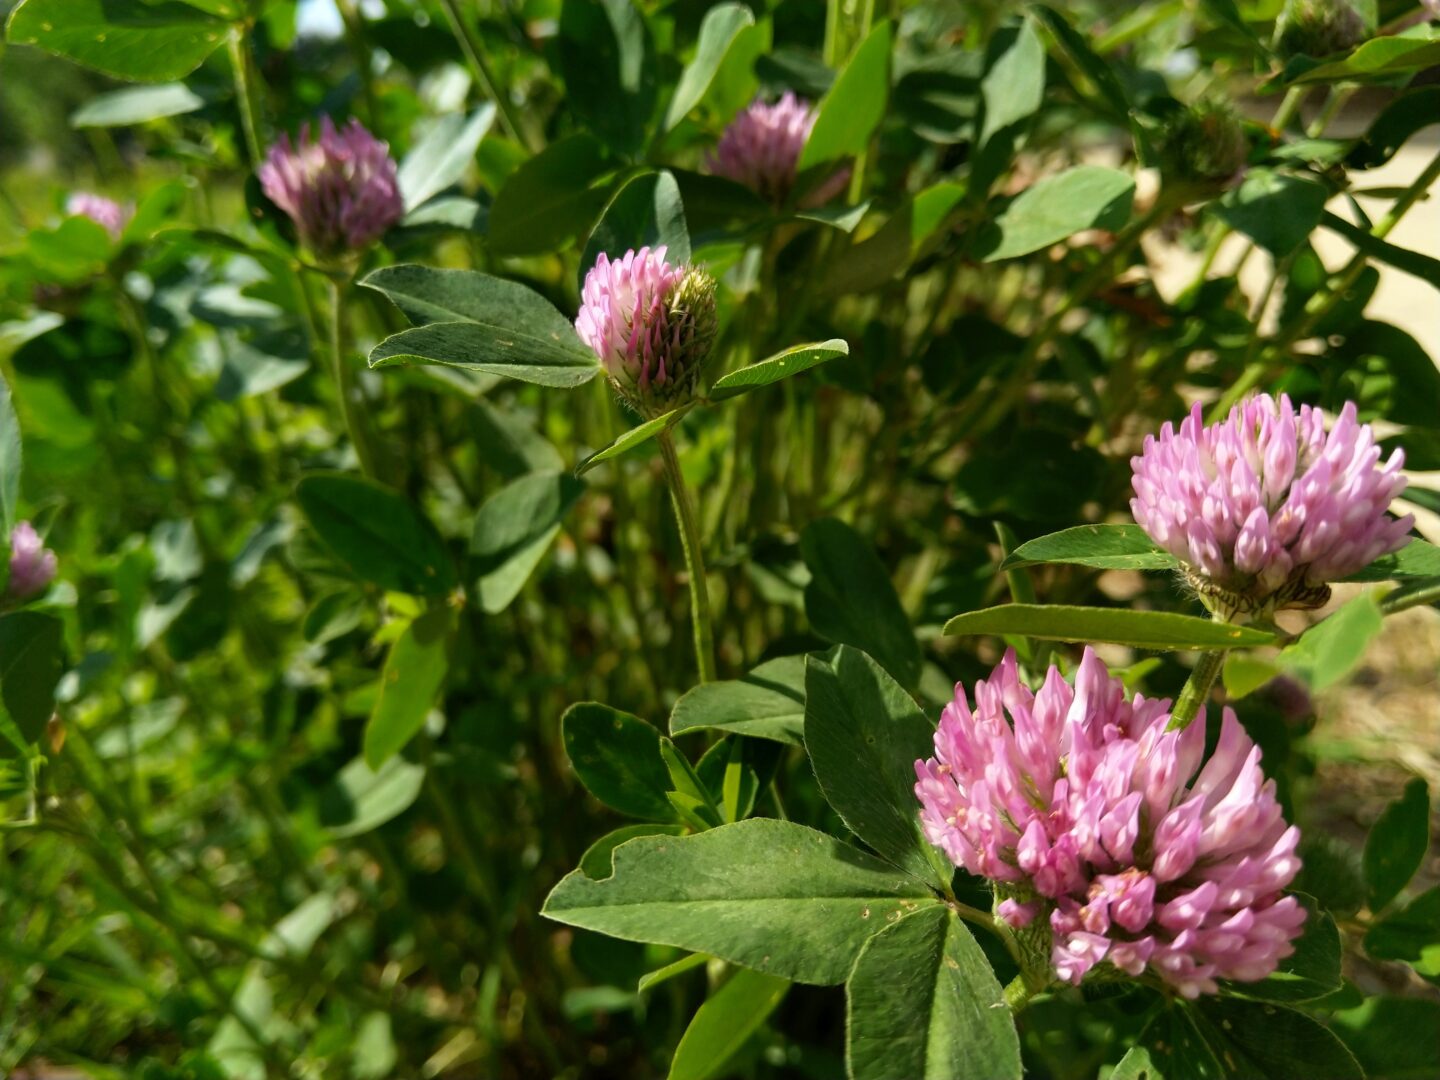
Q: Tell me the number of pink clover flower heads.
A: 7